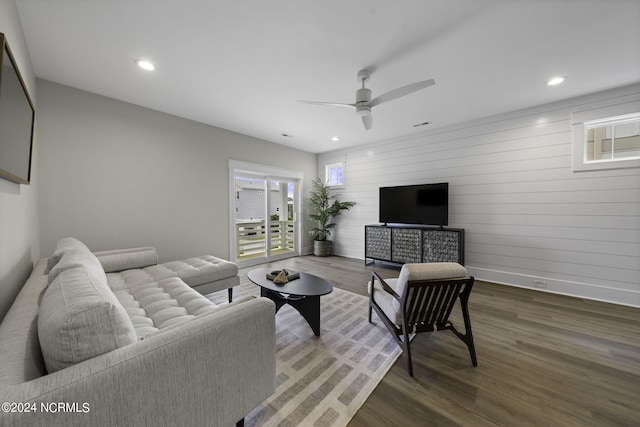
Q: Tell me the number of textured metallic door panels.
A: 3